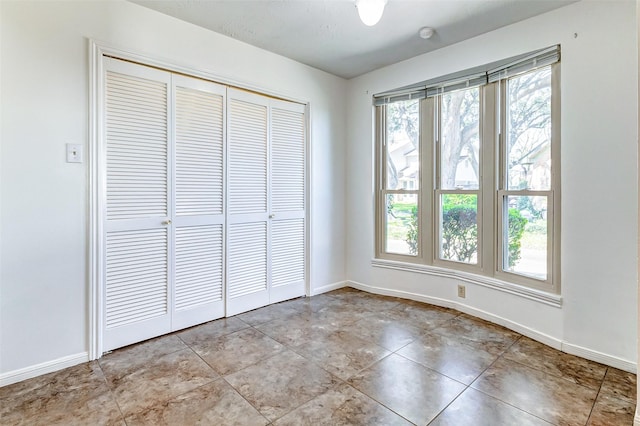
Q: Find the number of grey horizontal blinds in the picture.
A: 3